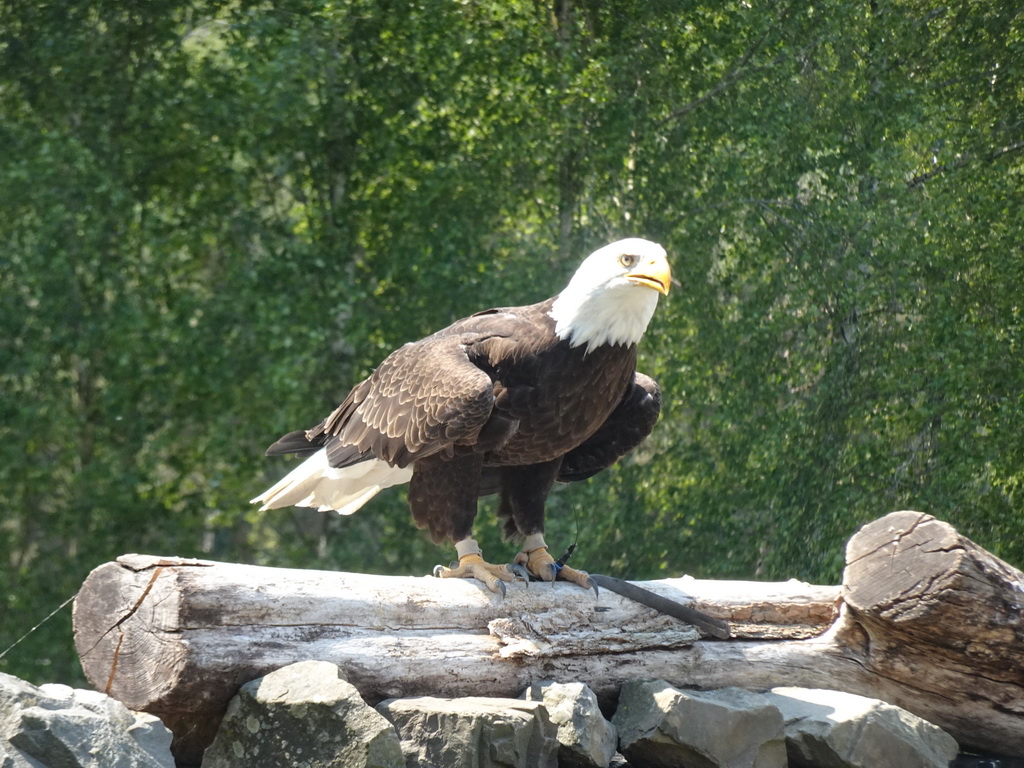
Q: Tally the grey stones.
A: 6